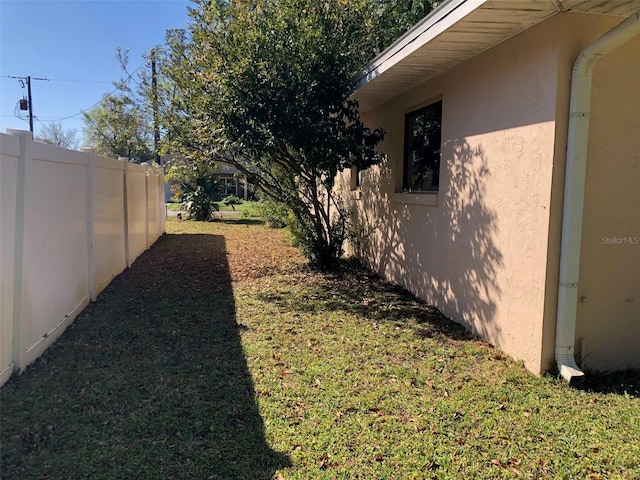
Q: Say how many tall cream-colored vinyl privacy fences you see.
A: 1